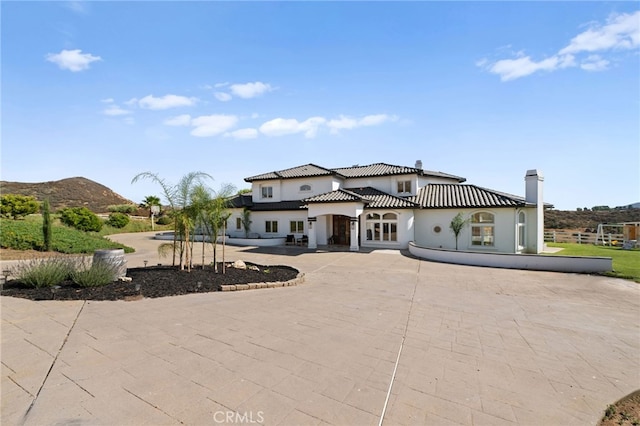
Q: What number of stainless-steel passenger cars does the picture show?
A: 0